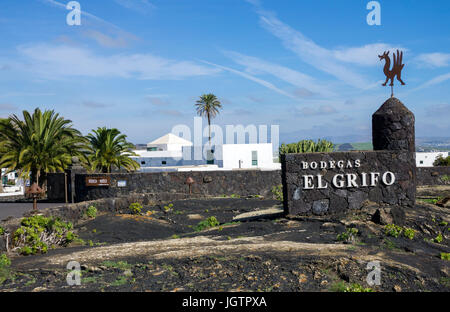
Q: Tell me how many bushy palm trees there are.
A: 2